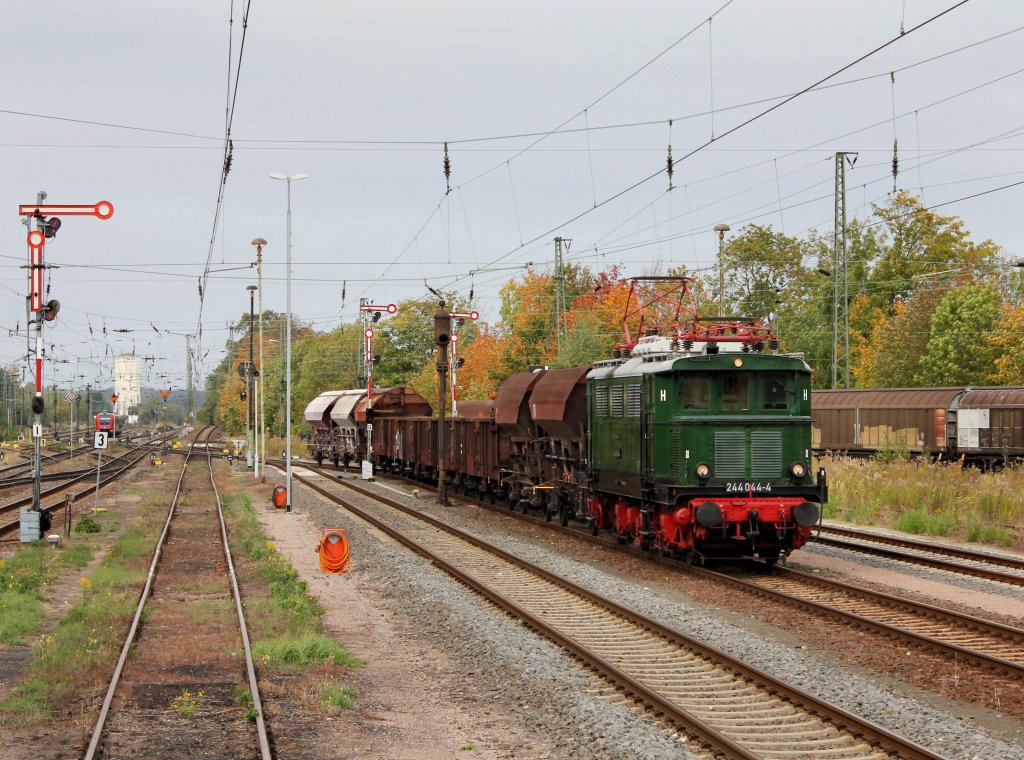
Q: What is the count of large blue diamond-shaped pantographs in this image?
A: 0